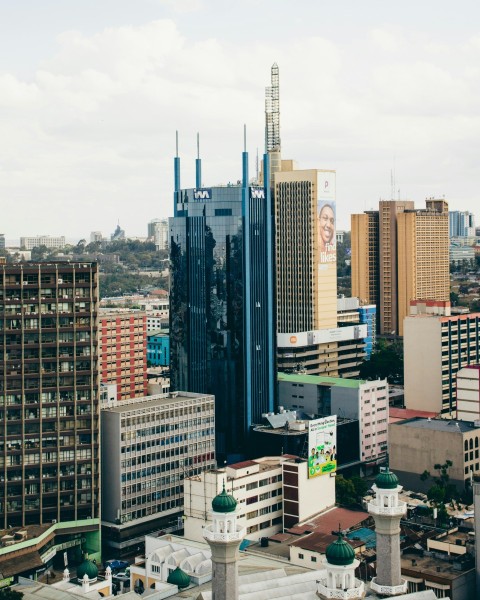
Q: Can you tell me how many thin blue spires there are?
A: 4